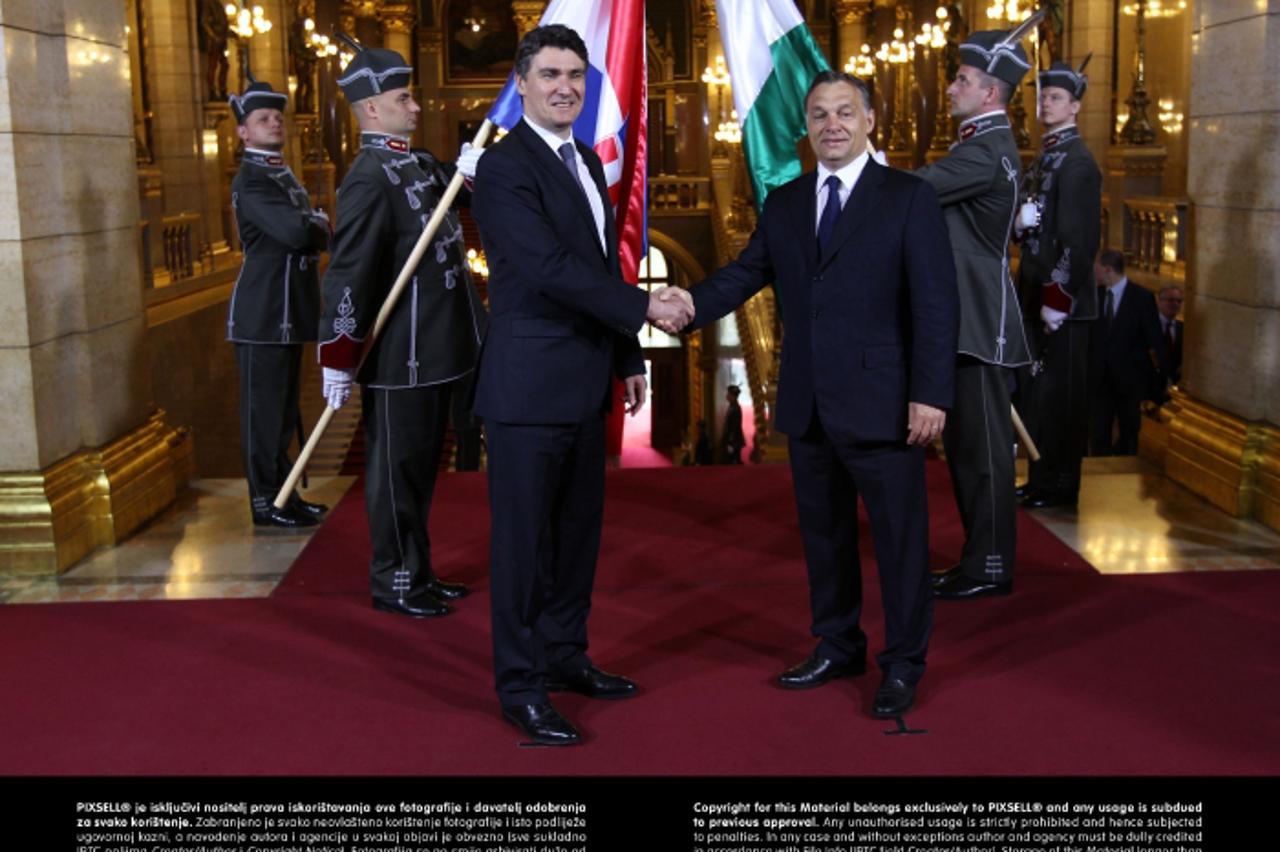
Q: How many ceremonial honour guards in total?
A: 4